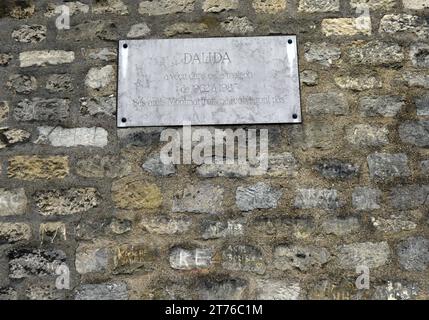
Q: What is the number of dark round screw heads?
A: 4